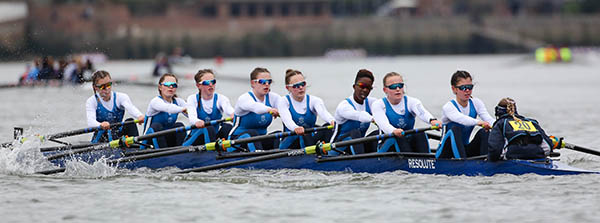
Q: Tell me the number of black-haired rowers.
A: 2